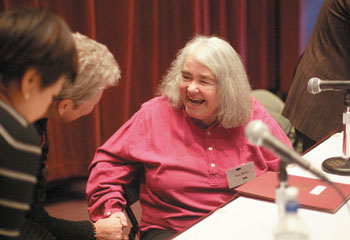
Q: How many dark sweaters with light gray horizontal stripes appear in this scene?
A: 1